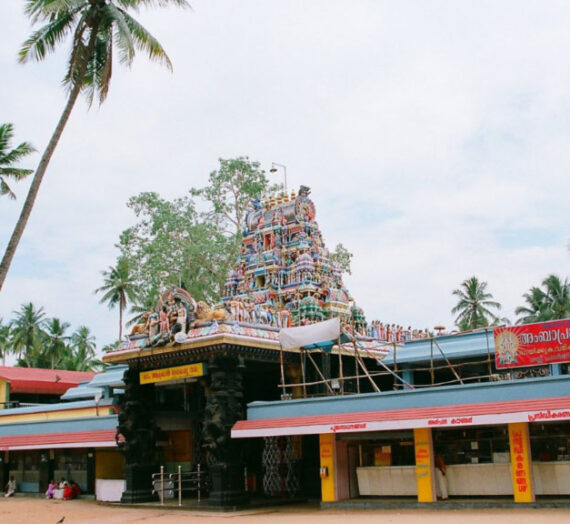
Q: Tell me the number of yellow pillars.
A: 3